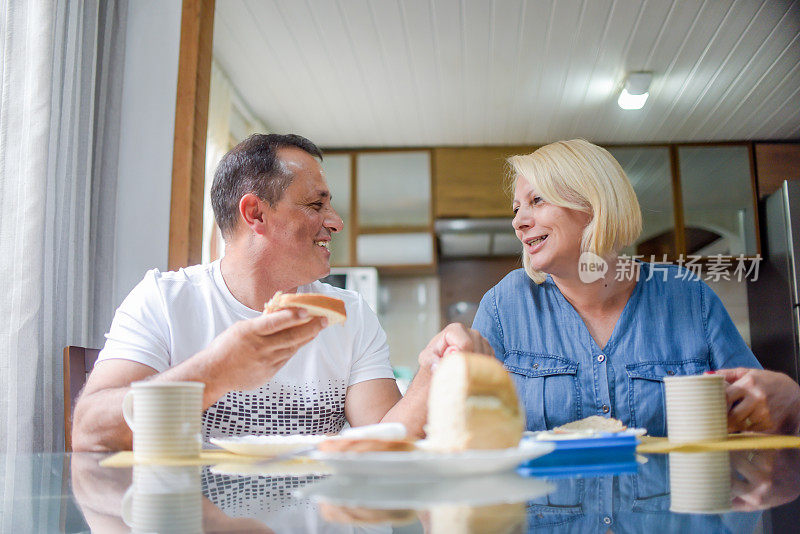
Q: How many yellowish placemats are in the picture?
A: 2